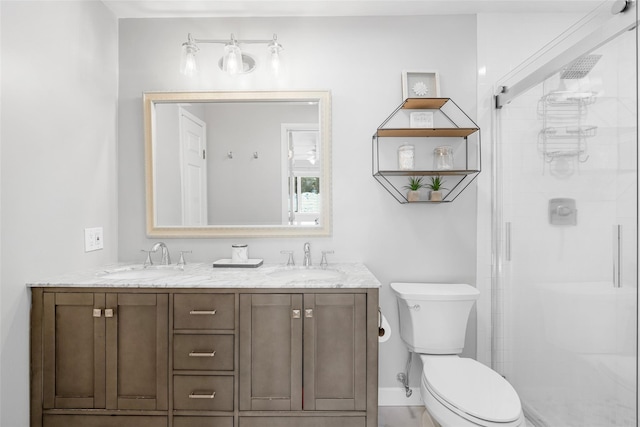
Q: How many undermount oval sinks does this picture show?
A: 2